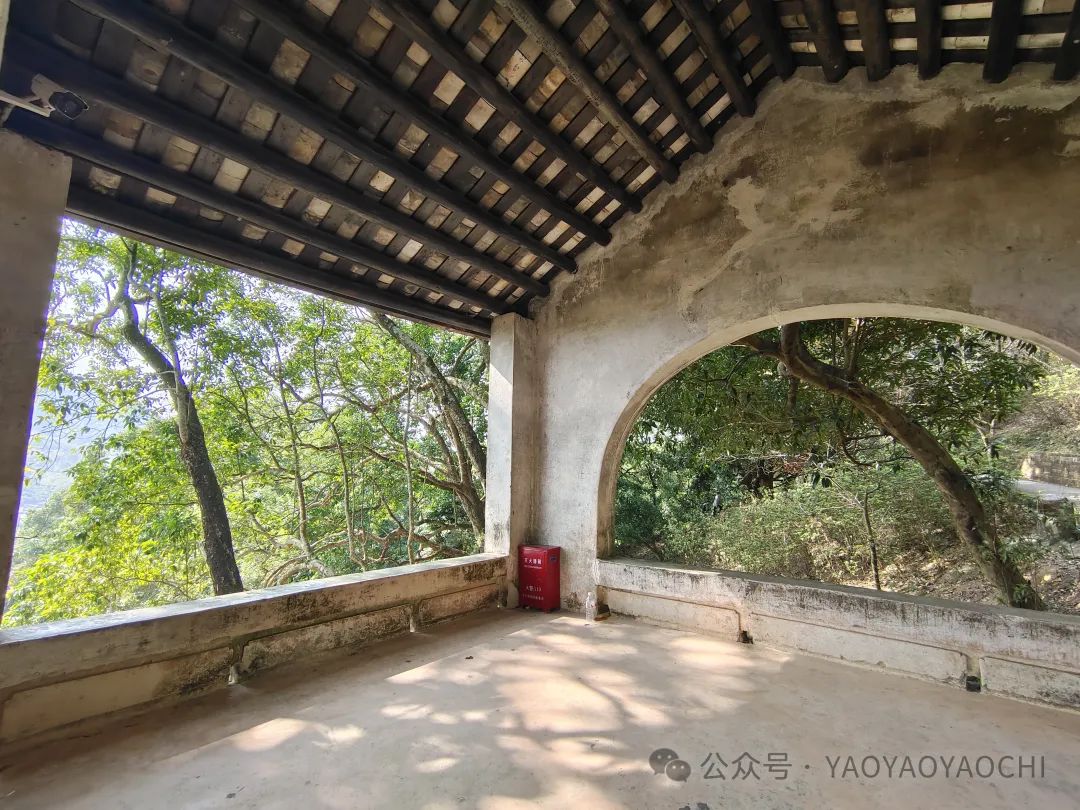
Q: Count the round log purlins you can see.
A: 15